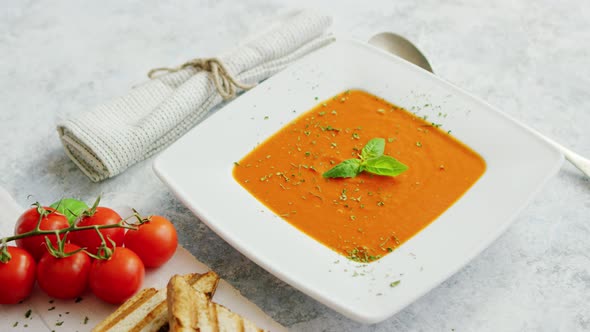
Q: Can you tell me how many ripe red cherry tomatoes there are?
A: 6